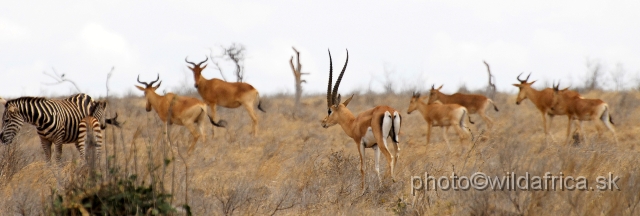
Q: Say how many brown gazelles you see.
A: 7